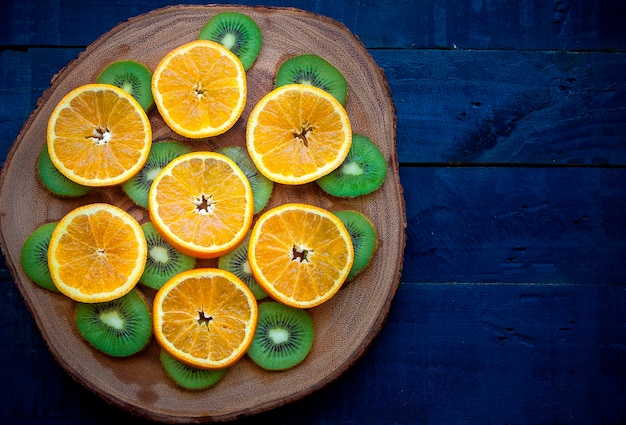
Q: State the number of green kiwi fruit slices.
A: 14